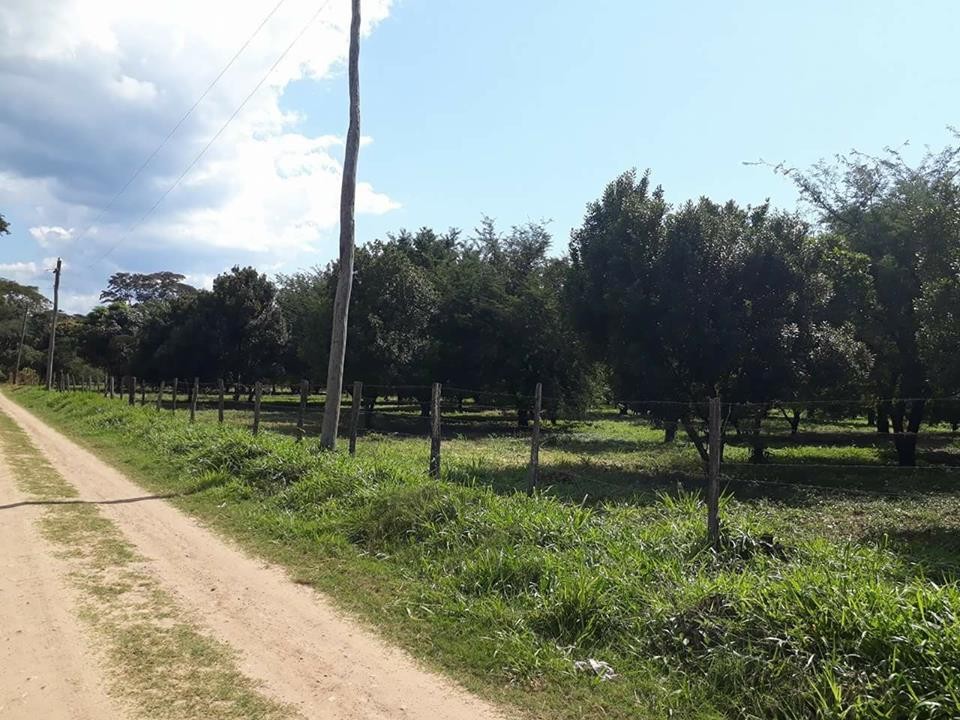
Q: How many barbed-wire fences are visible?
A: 1